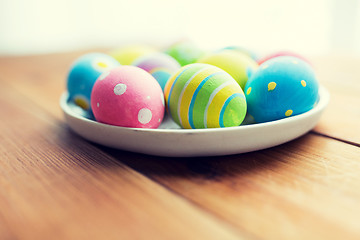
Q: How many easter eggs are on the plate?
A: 10